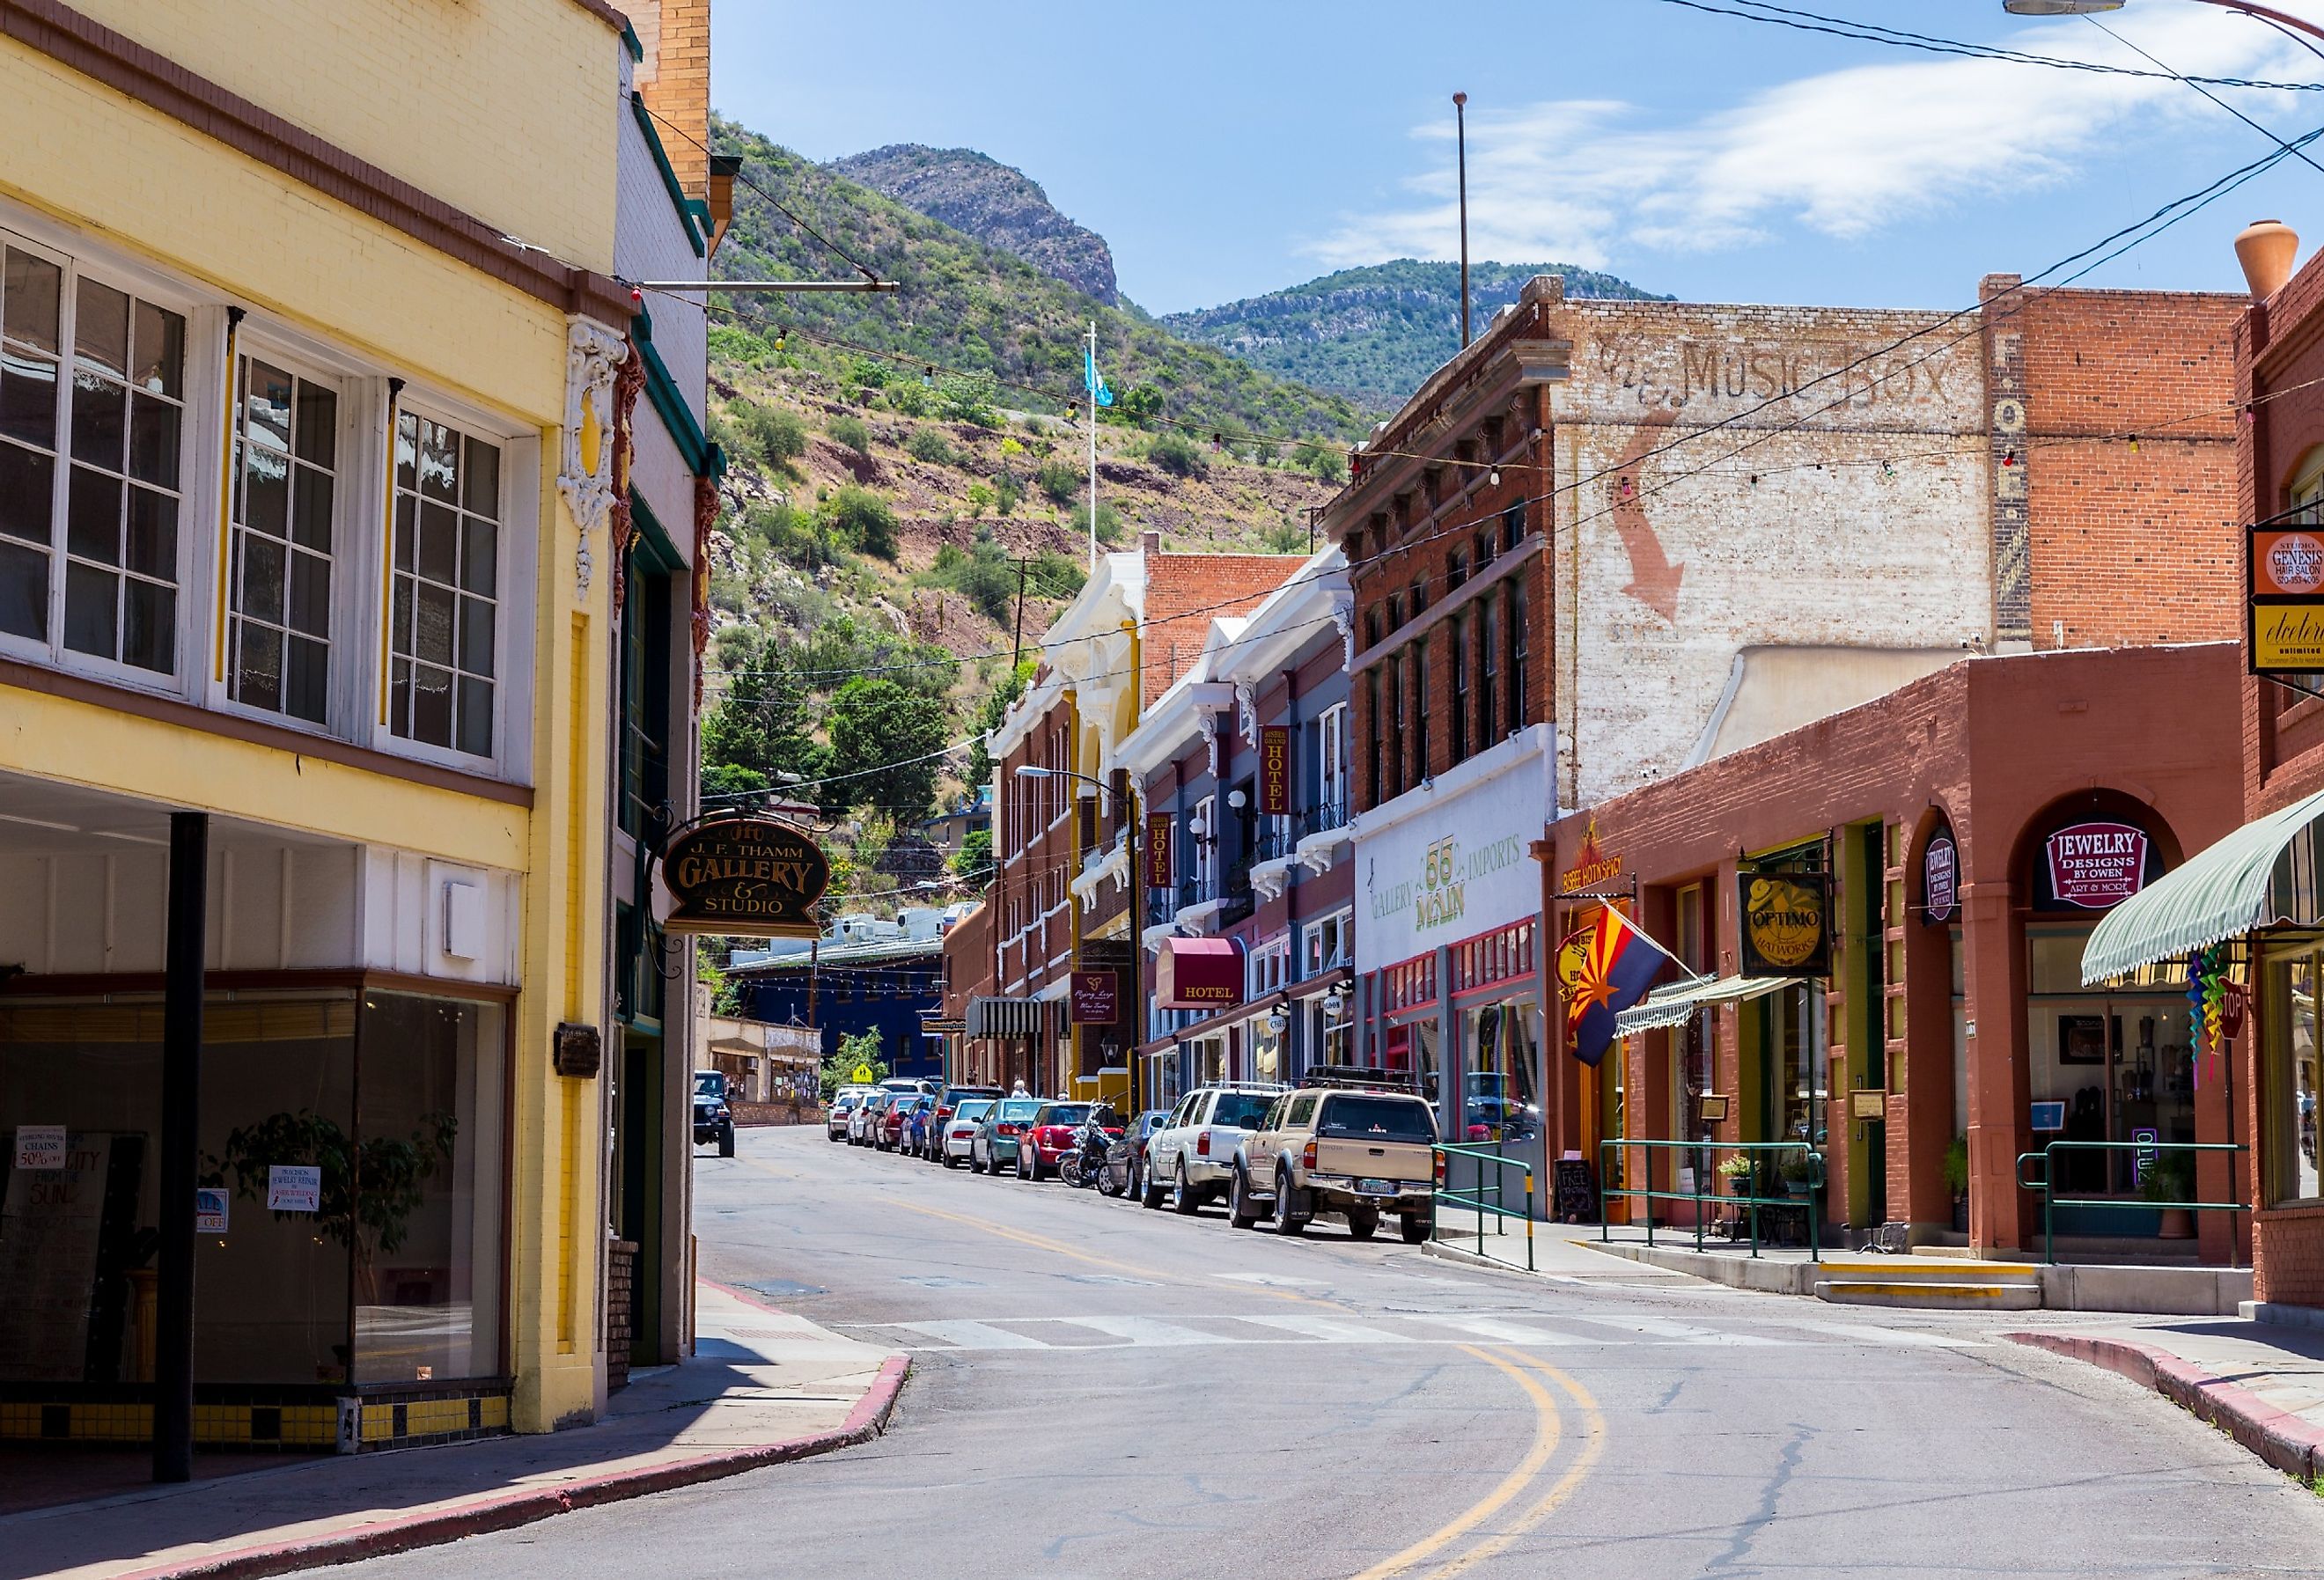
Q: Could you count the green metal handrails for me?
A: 3